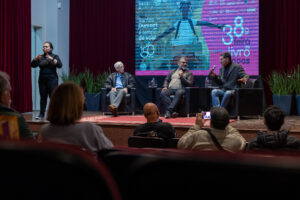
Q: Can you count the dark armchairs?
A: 3